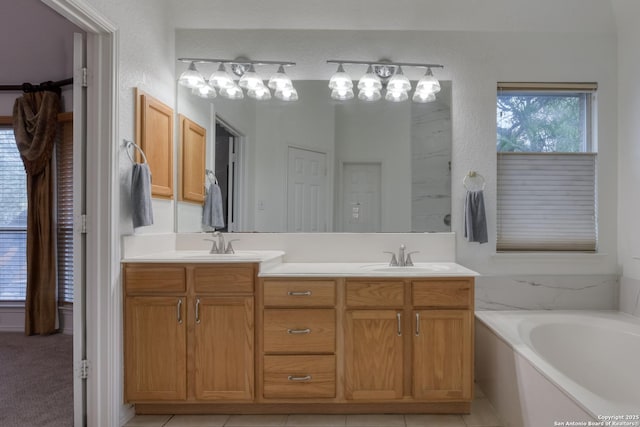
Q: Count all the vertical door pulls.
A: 4